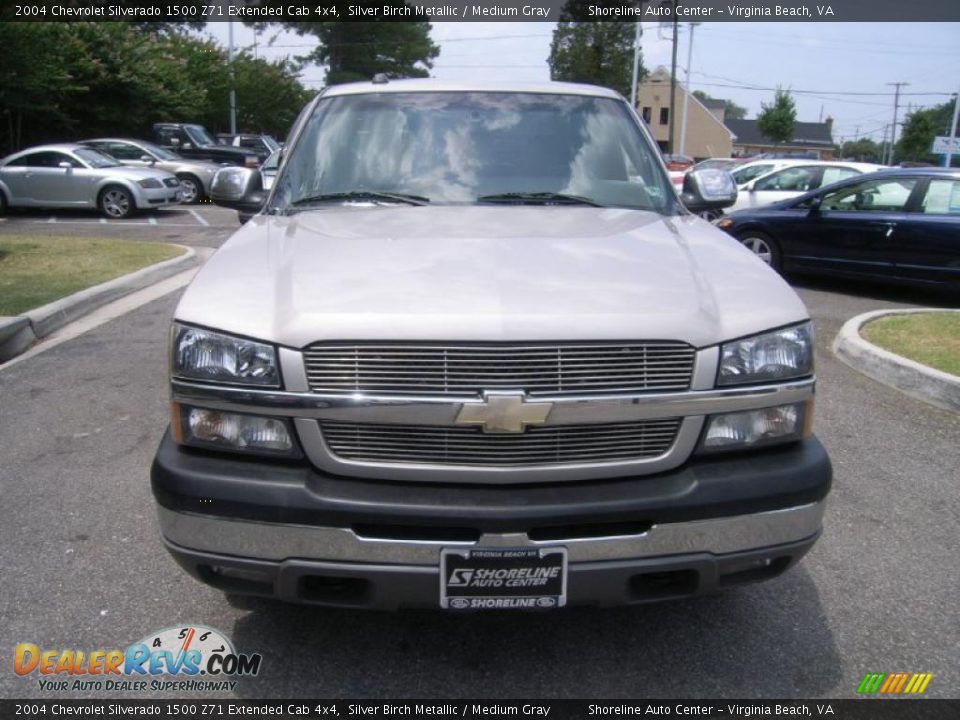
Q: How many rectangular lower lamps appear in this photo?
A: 2